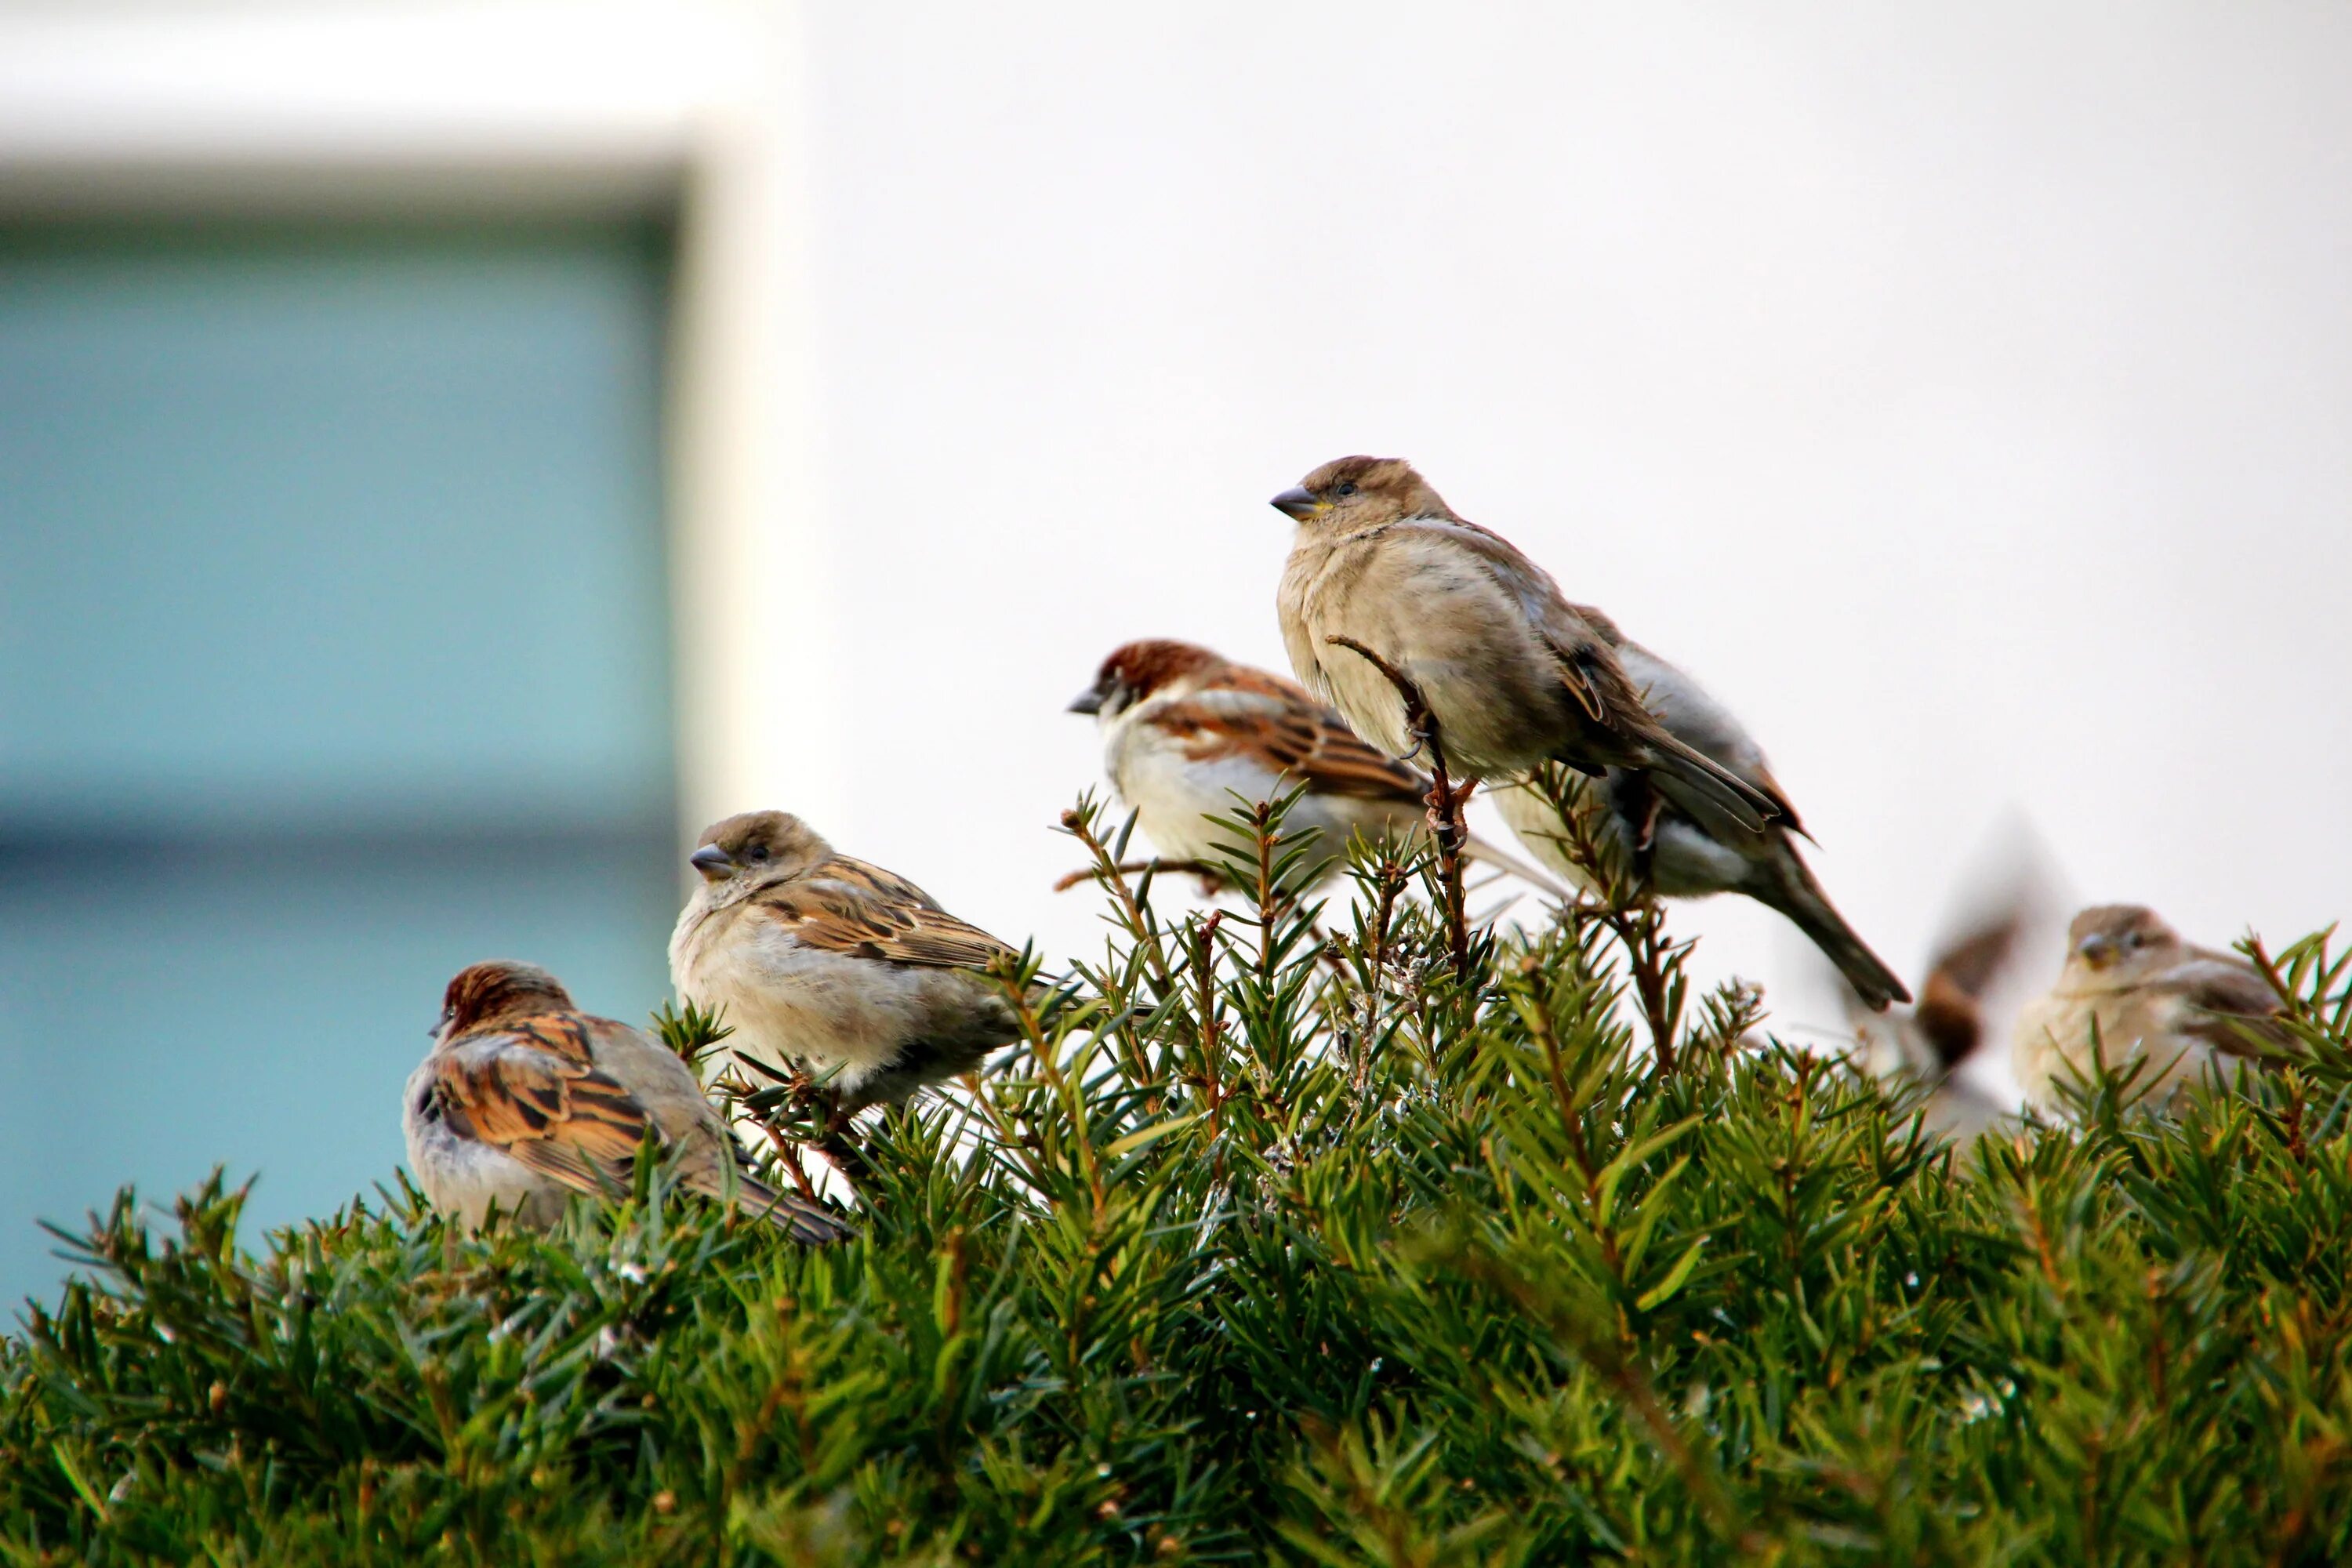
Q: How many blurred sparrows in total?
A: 2